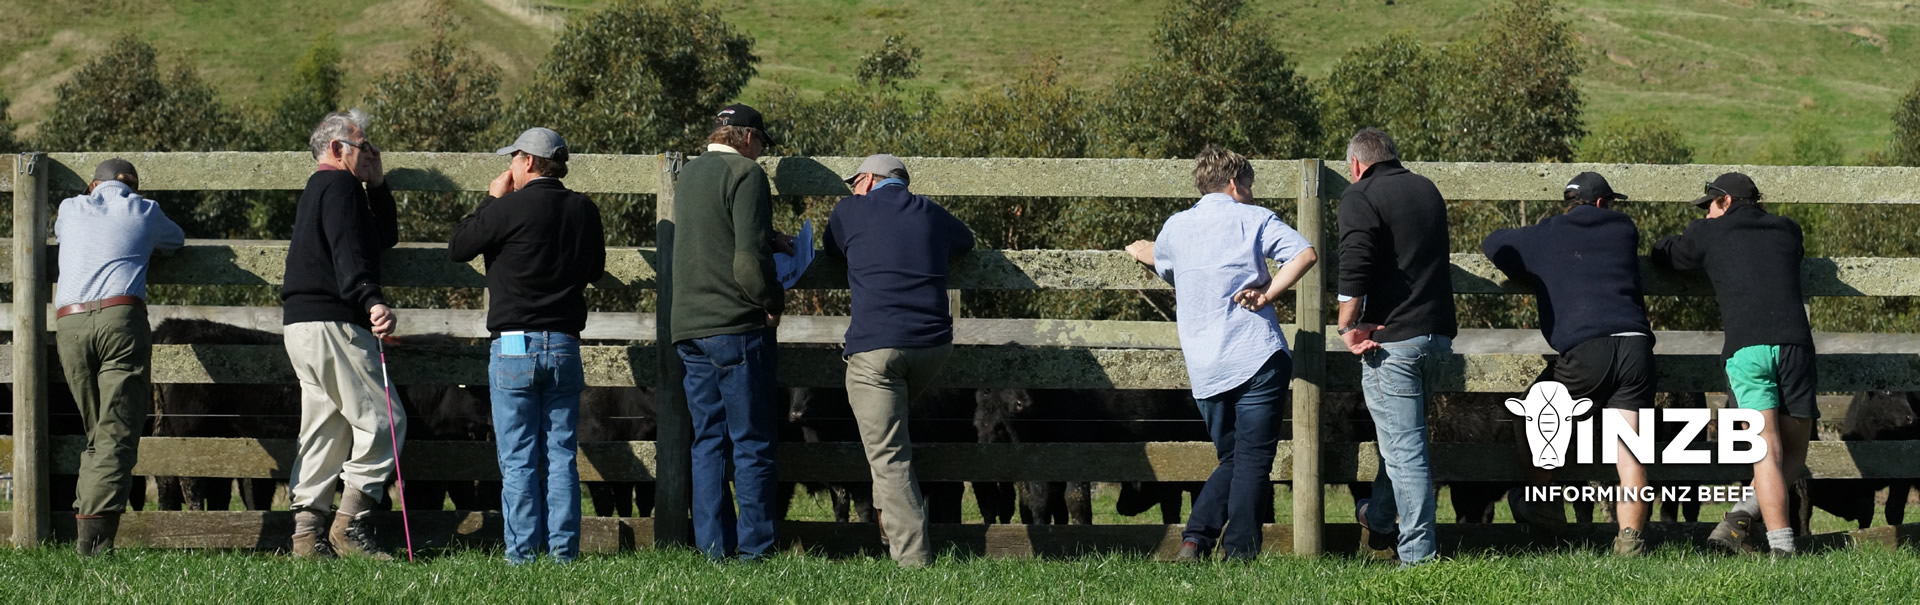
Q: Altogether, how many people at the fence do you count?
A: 9